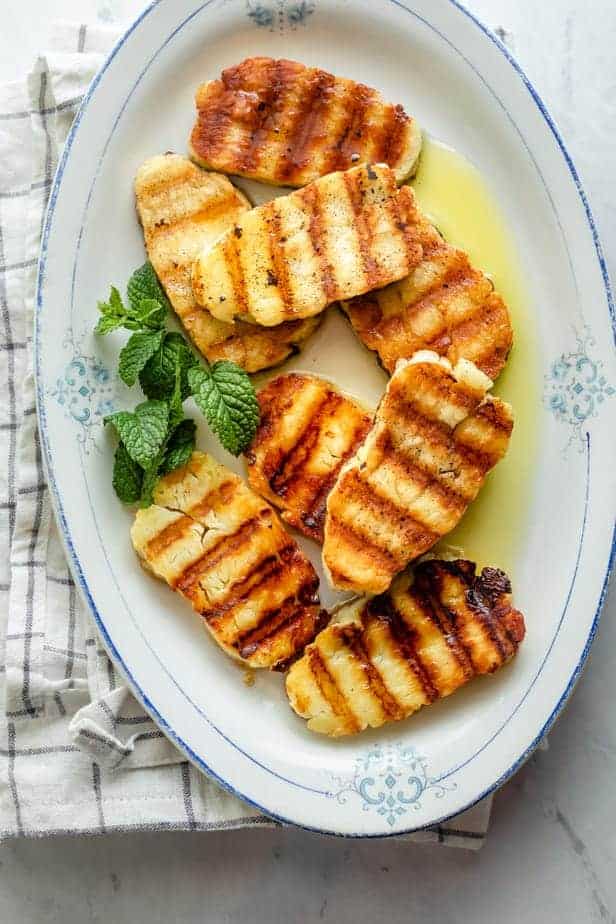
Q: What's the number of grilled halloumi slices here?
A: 8